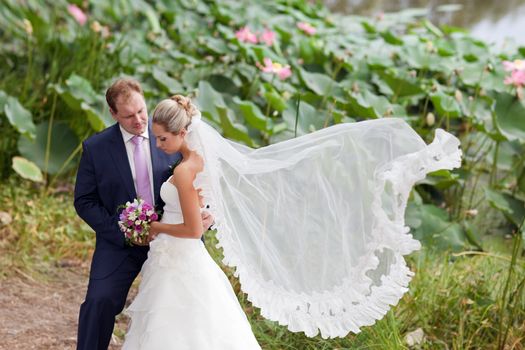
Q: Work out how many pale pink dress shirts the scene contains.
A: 0